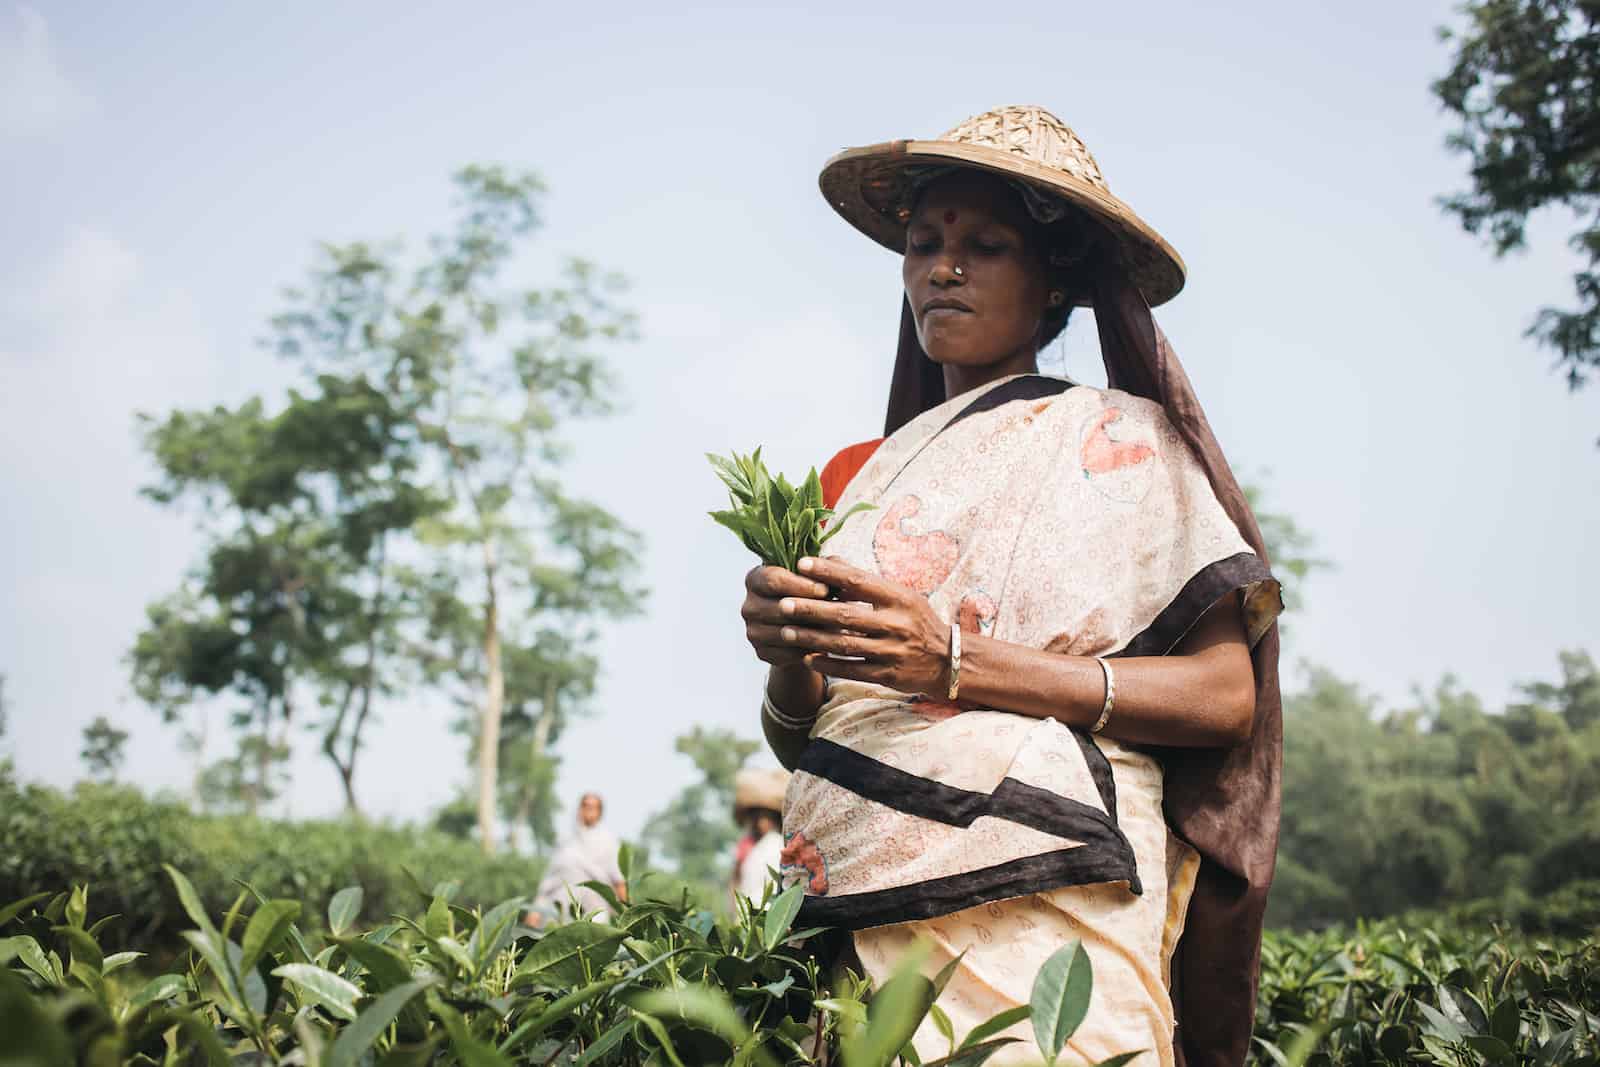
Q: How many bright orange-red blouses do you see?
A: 1